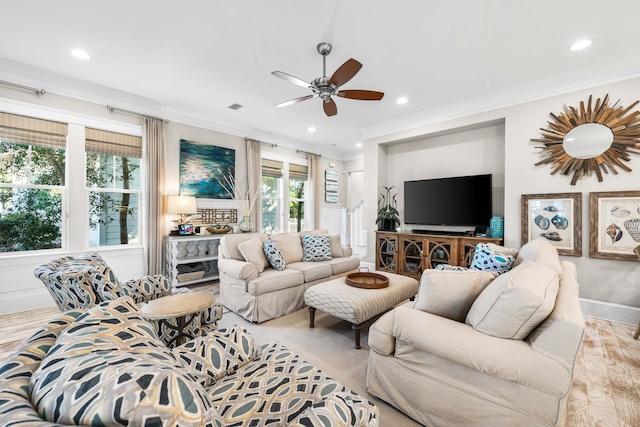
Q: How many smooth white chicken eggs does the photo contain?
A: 0